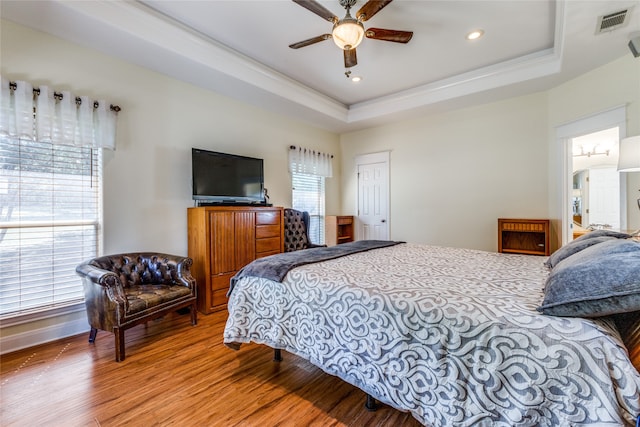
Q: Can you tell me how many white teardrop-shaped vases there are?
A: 0